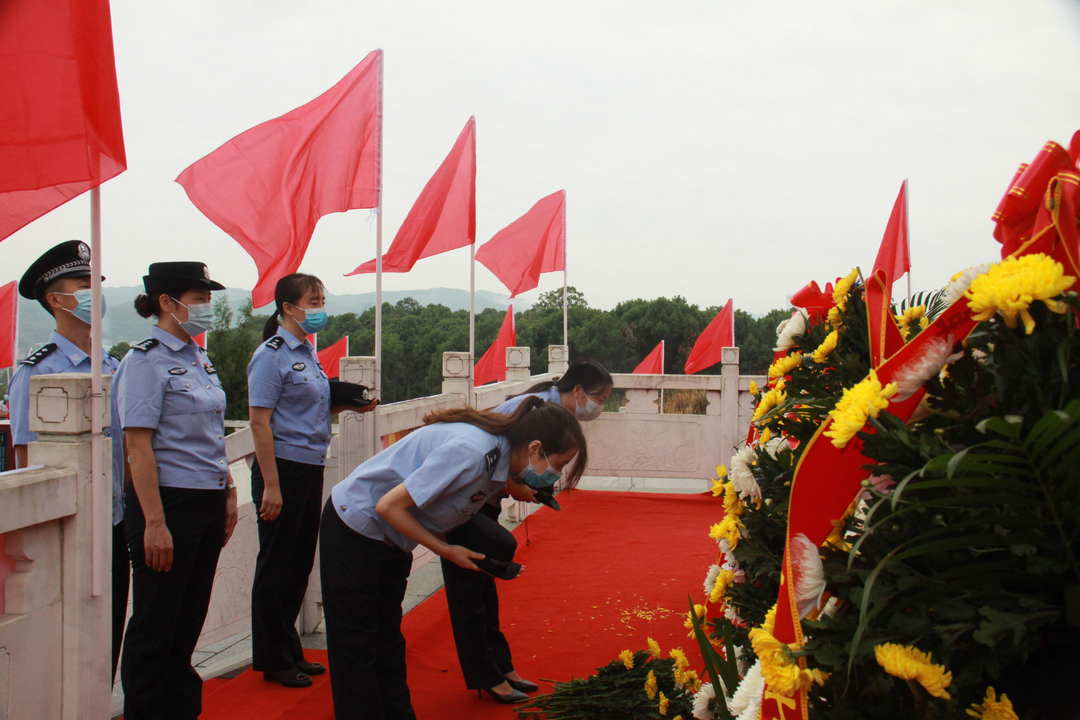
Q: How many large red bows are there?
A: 2